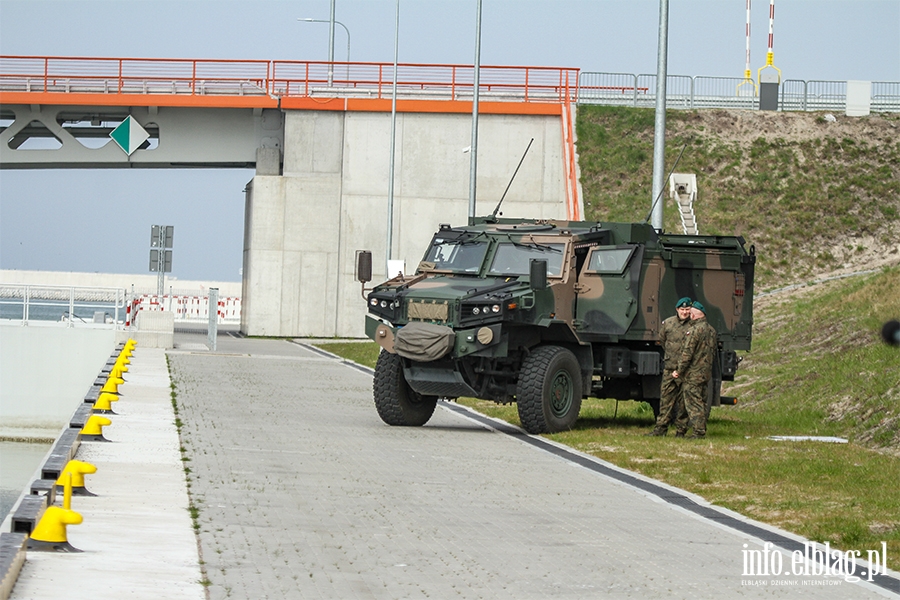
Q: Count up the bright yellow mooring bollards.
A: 10